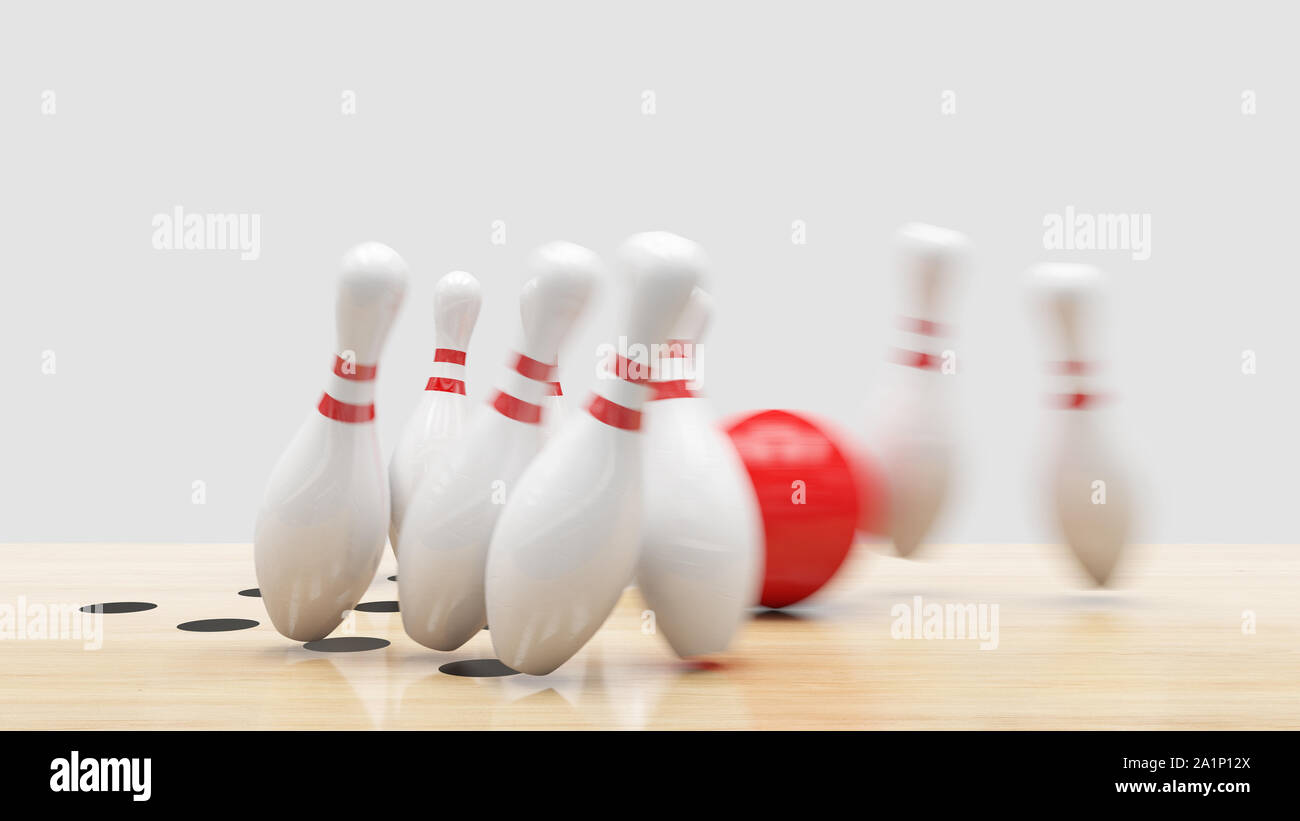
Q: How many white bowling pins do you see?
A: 8